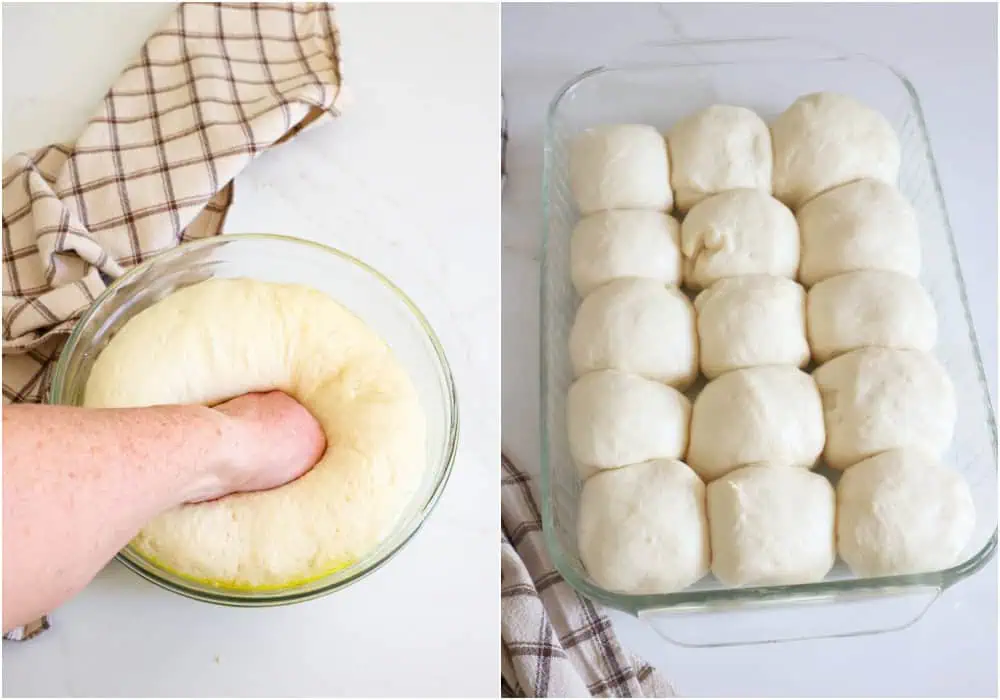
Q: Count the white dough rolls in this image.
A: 15